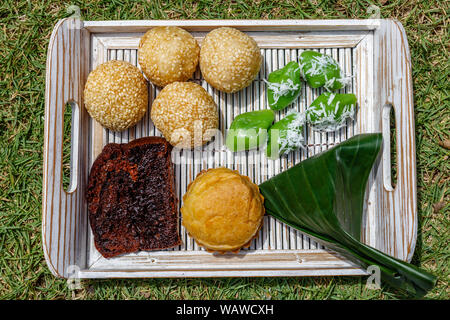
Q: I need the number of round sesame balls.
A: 4